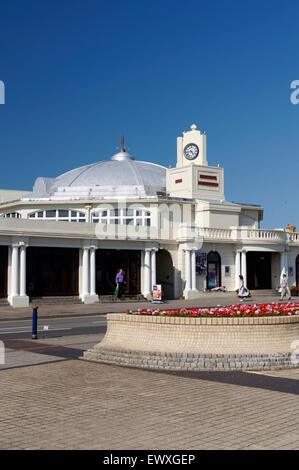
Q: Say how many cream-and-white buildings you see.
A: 1